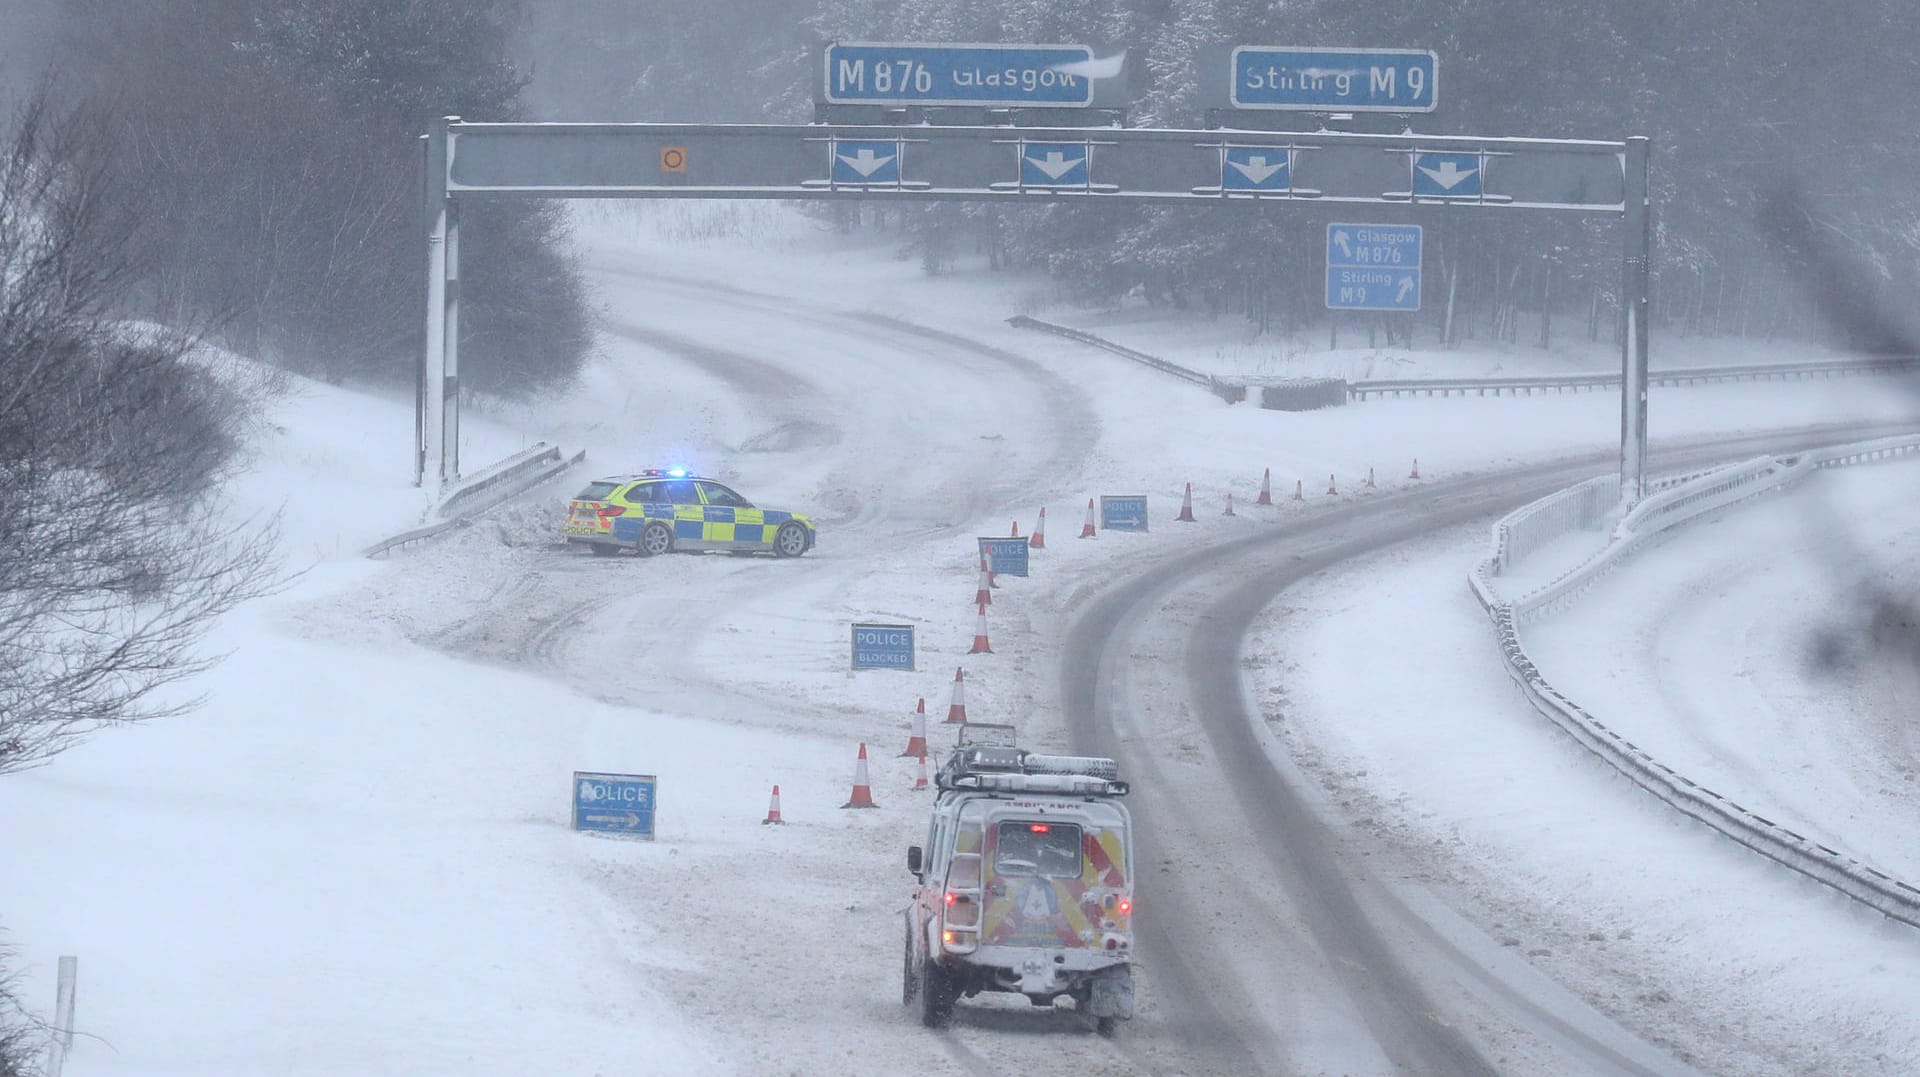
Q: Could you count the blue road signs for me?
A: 11